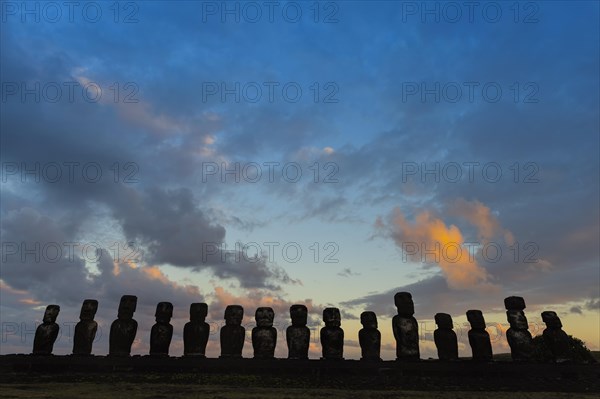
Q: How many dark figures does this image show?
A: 15